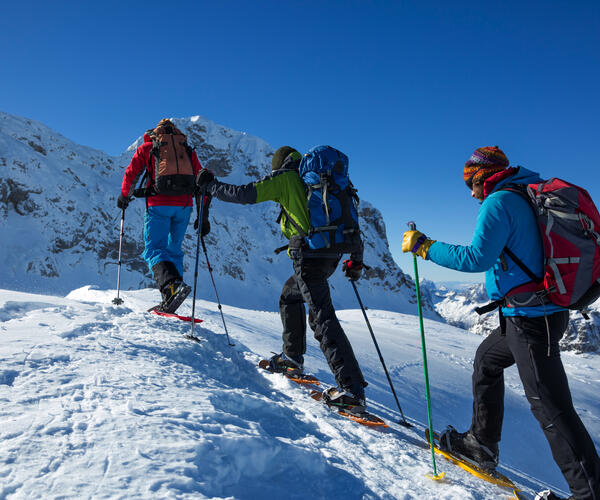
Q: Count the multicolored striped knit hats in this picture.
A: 1